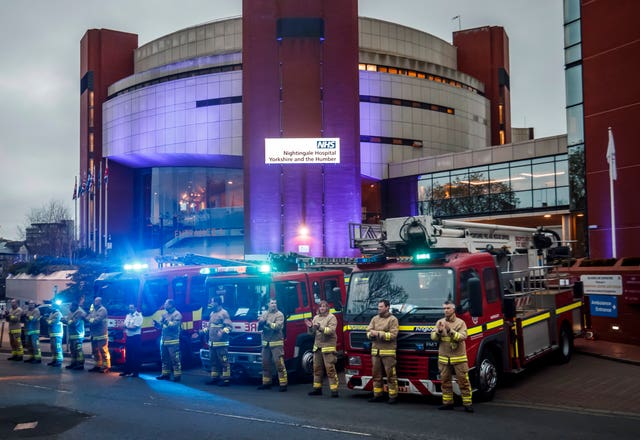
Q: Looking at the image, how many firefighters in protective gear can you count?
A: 11